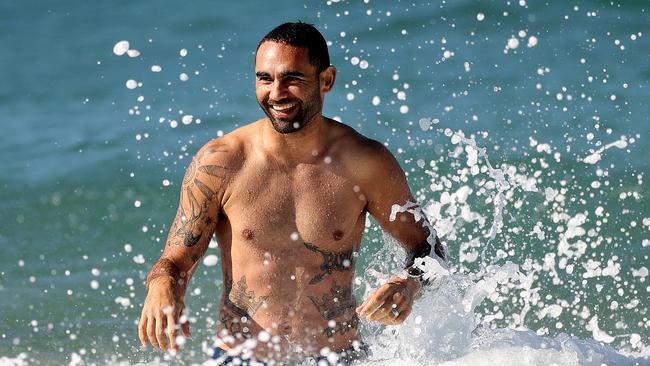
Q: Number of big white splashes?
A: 1